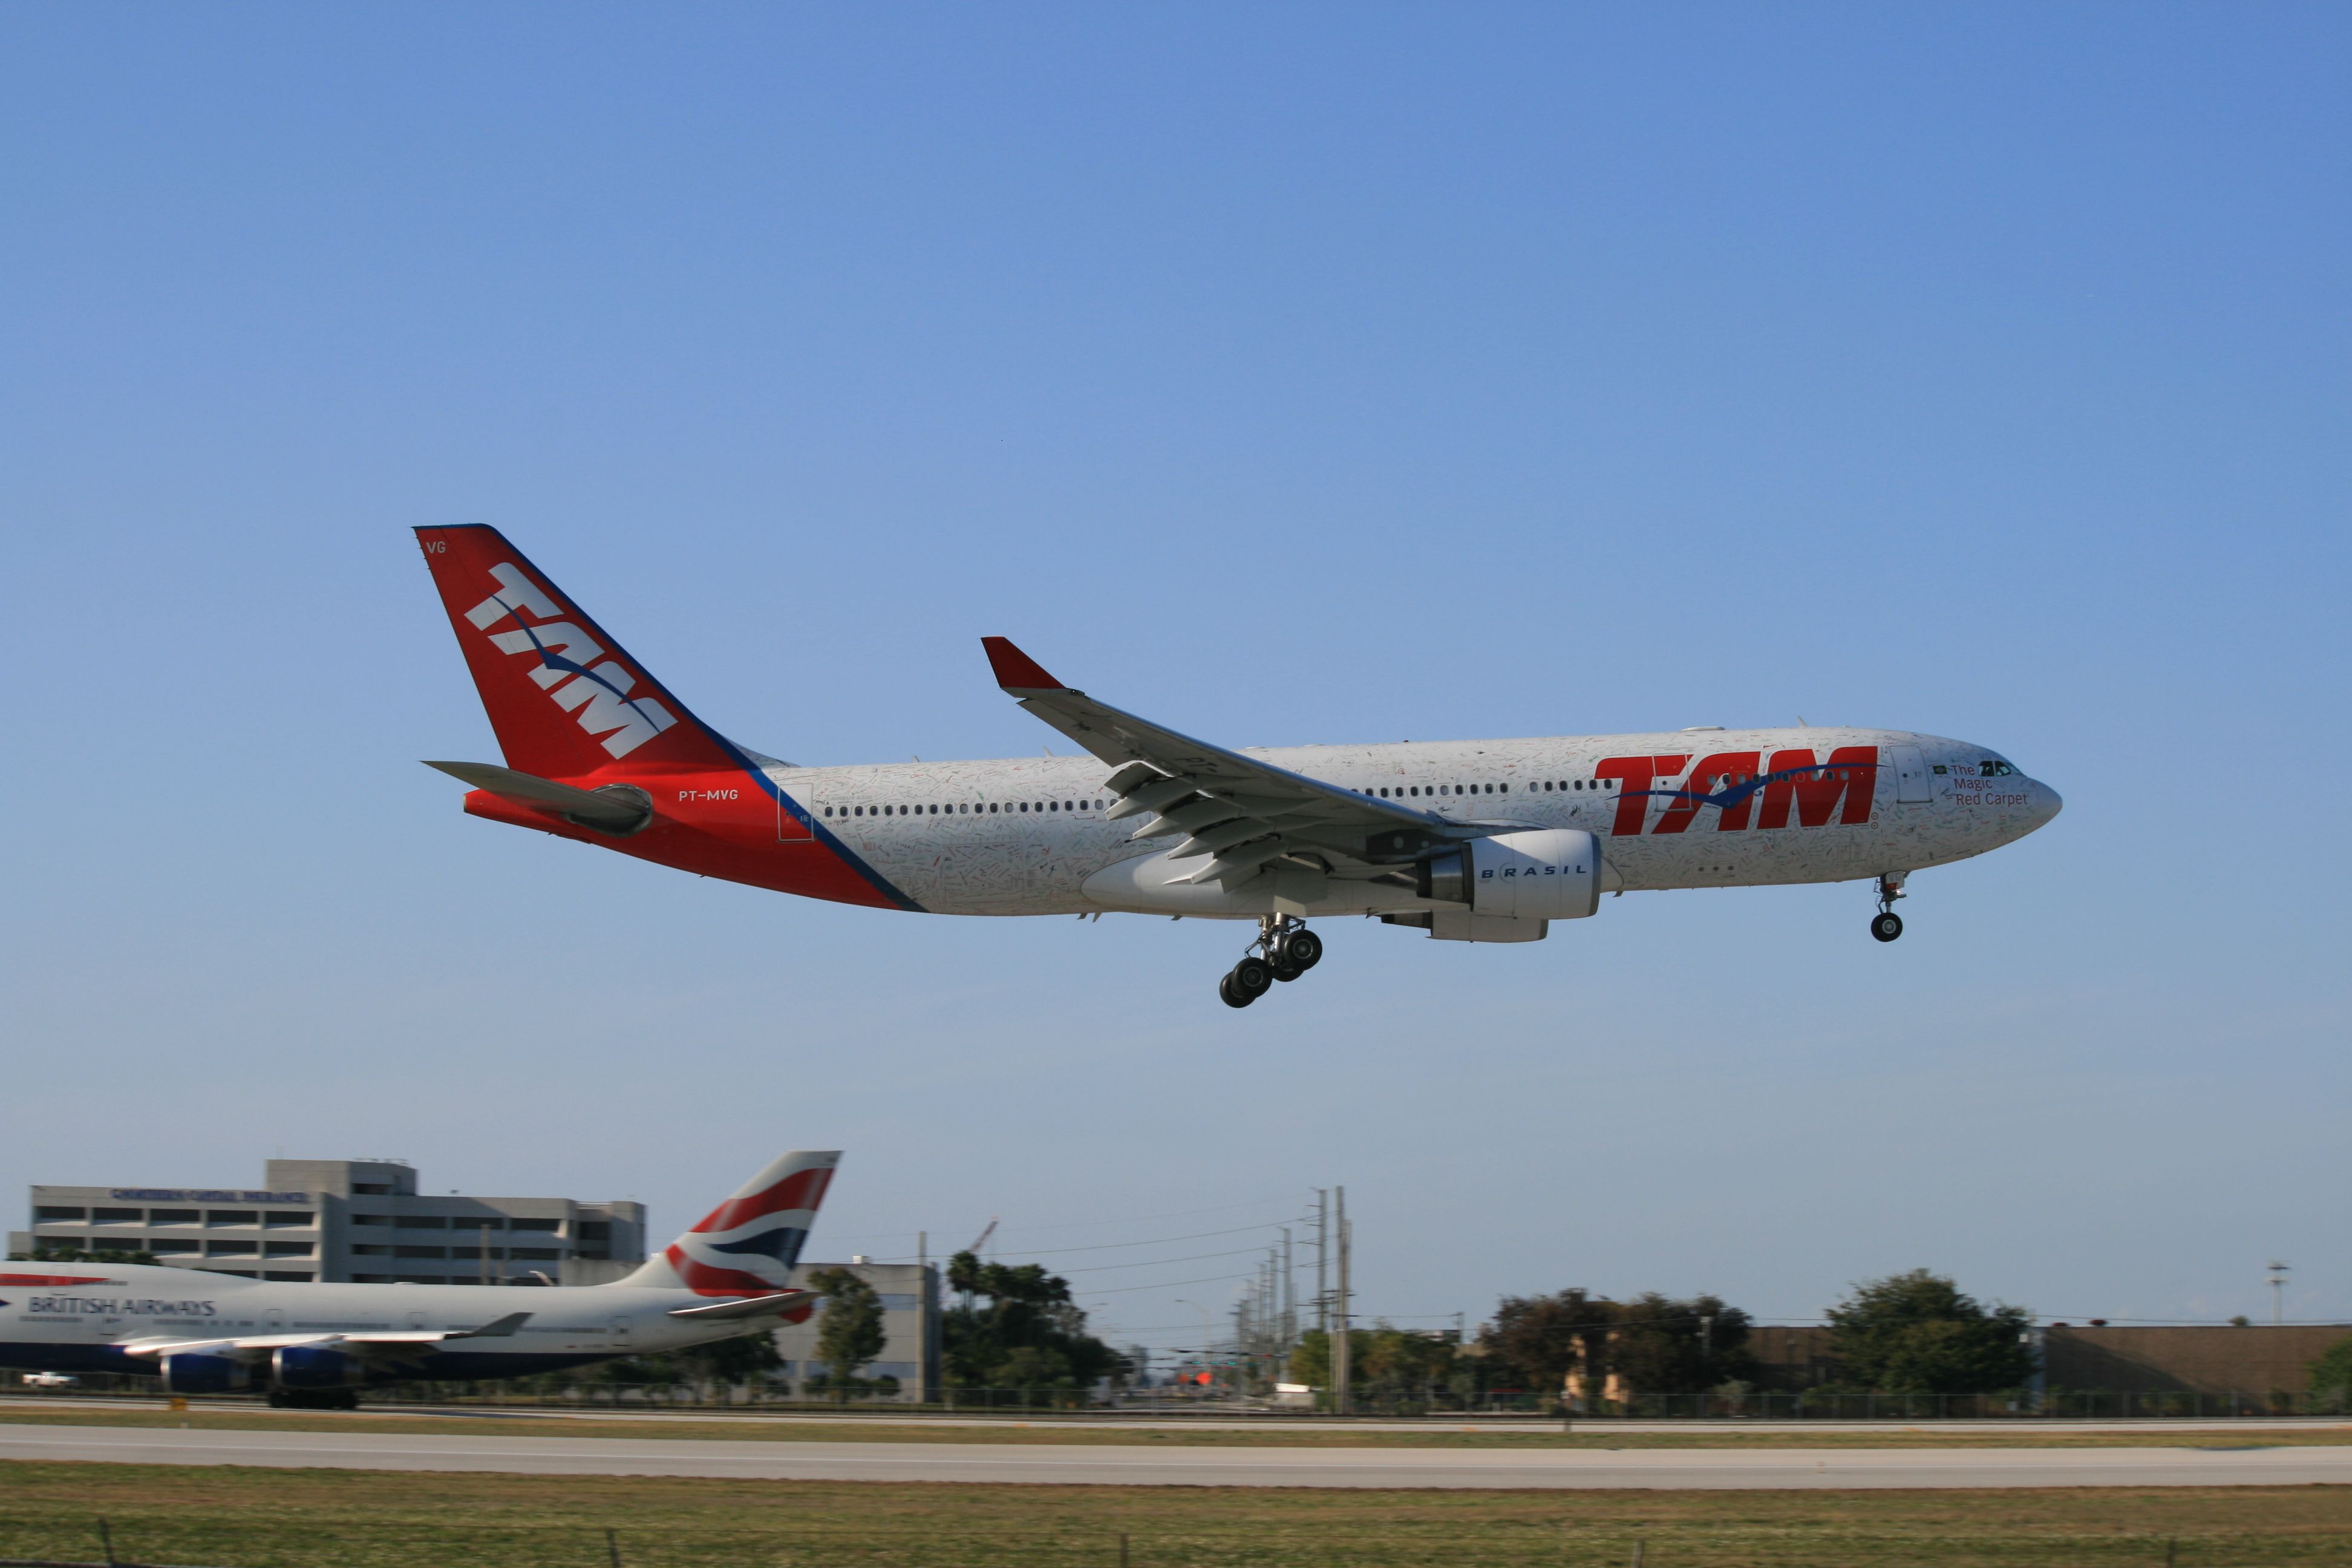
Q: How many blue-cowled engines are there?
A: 2